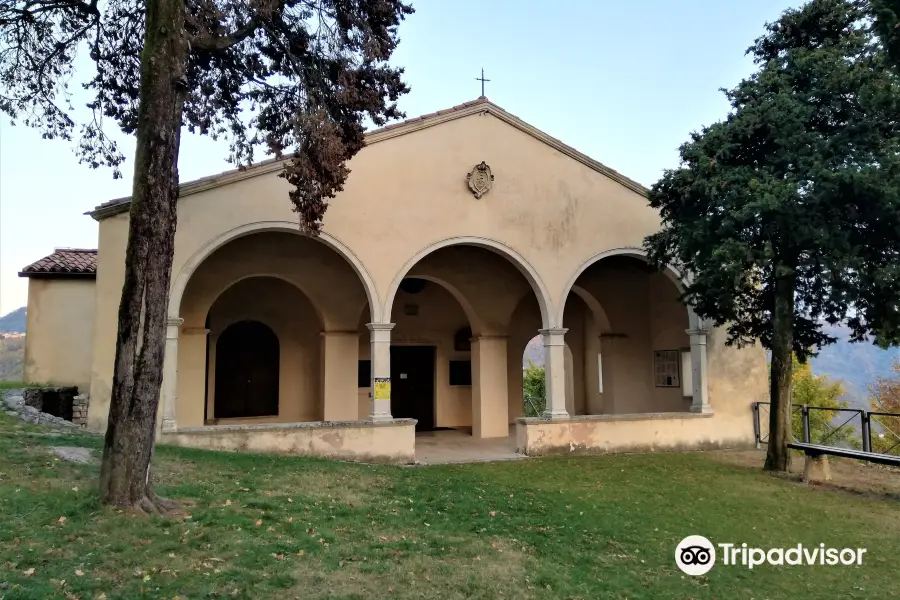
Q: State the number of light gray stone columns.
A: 4